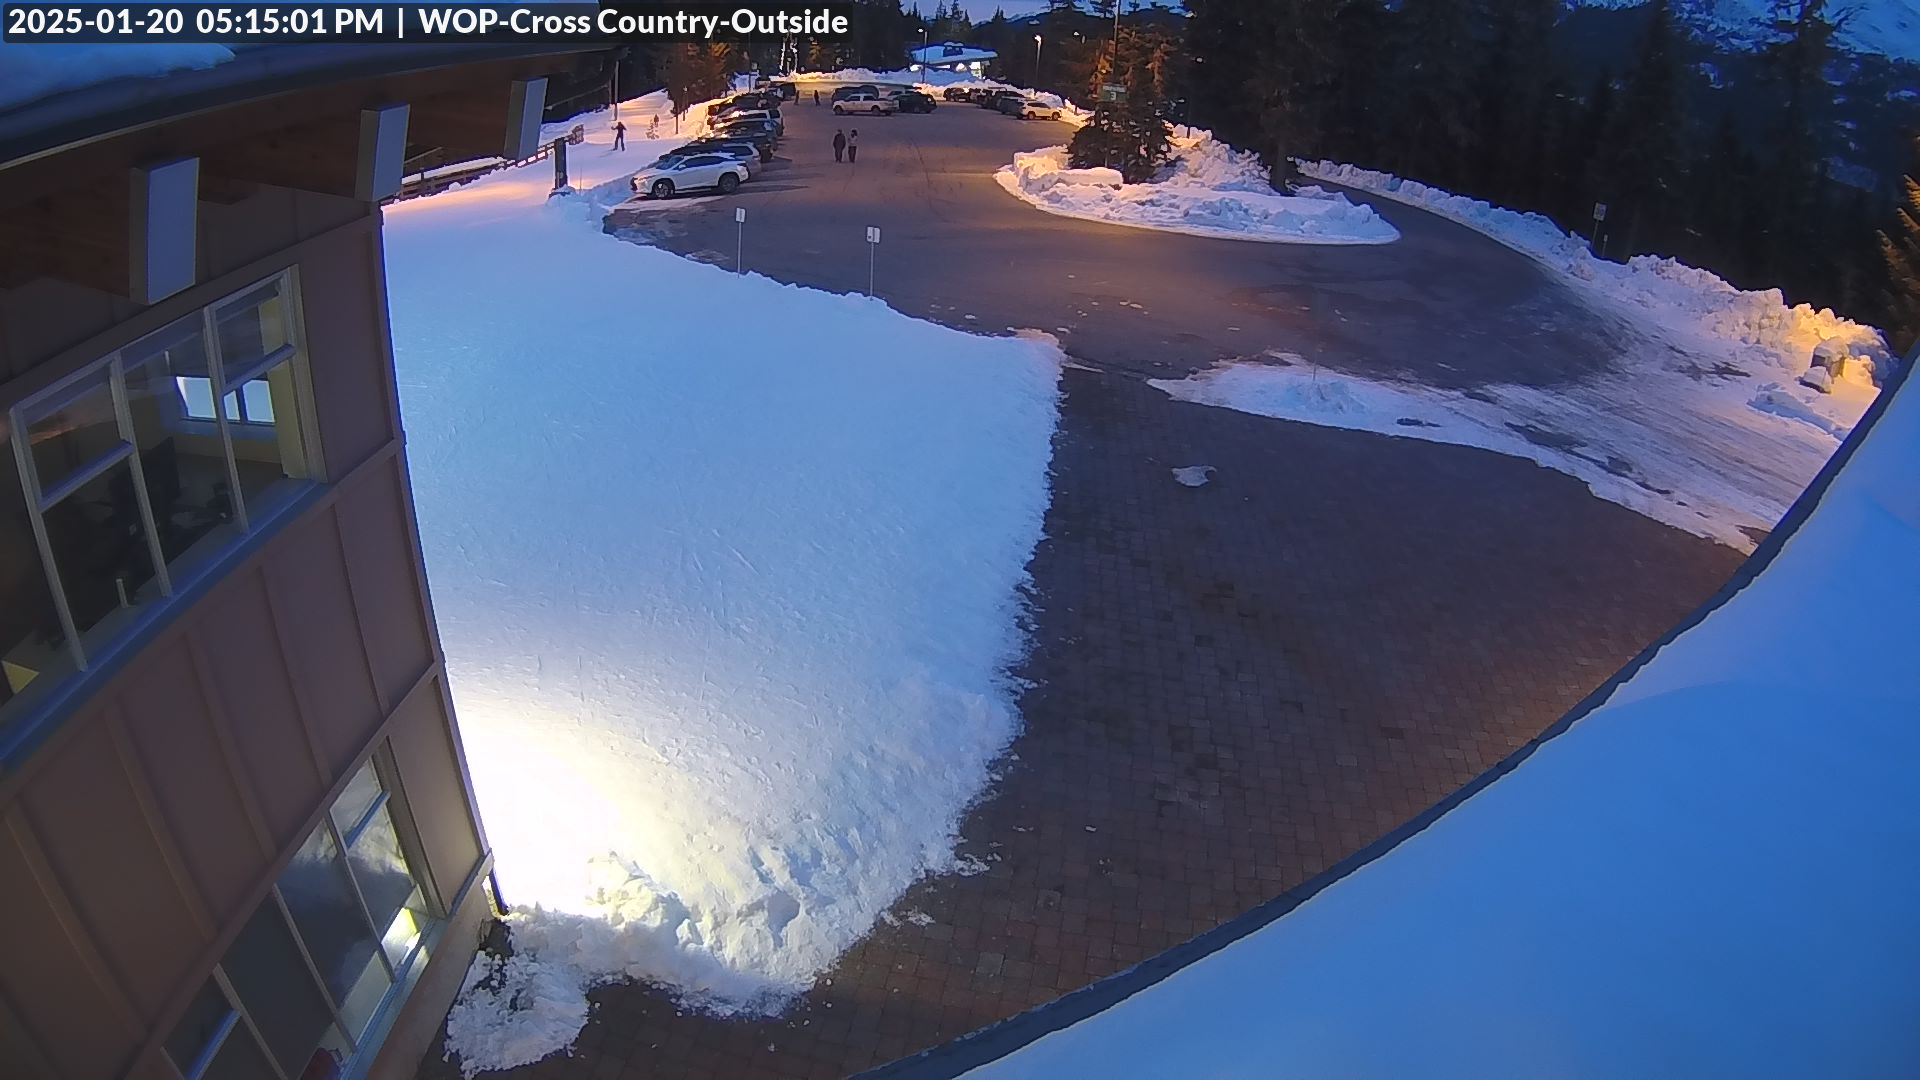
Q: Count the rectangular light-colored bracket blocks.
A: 3